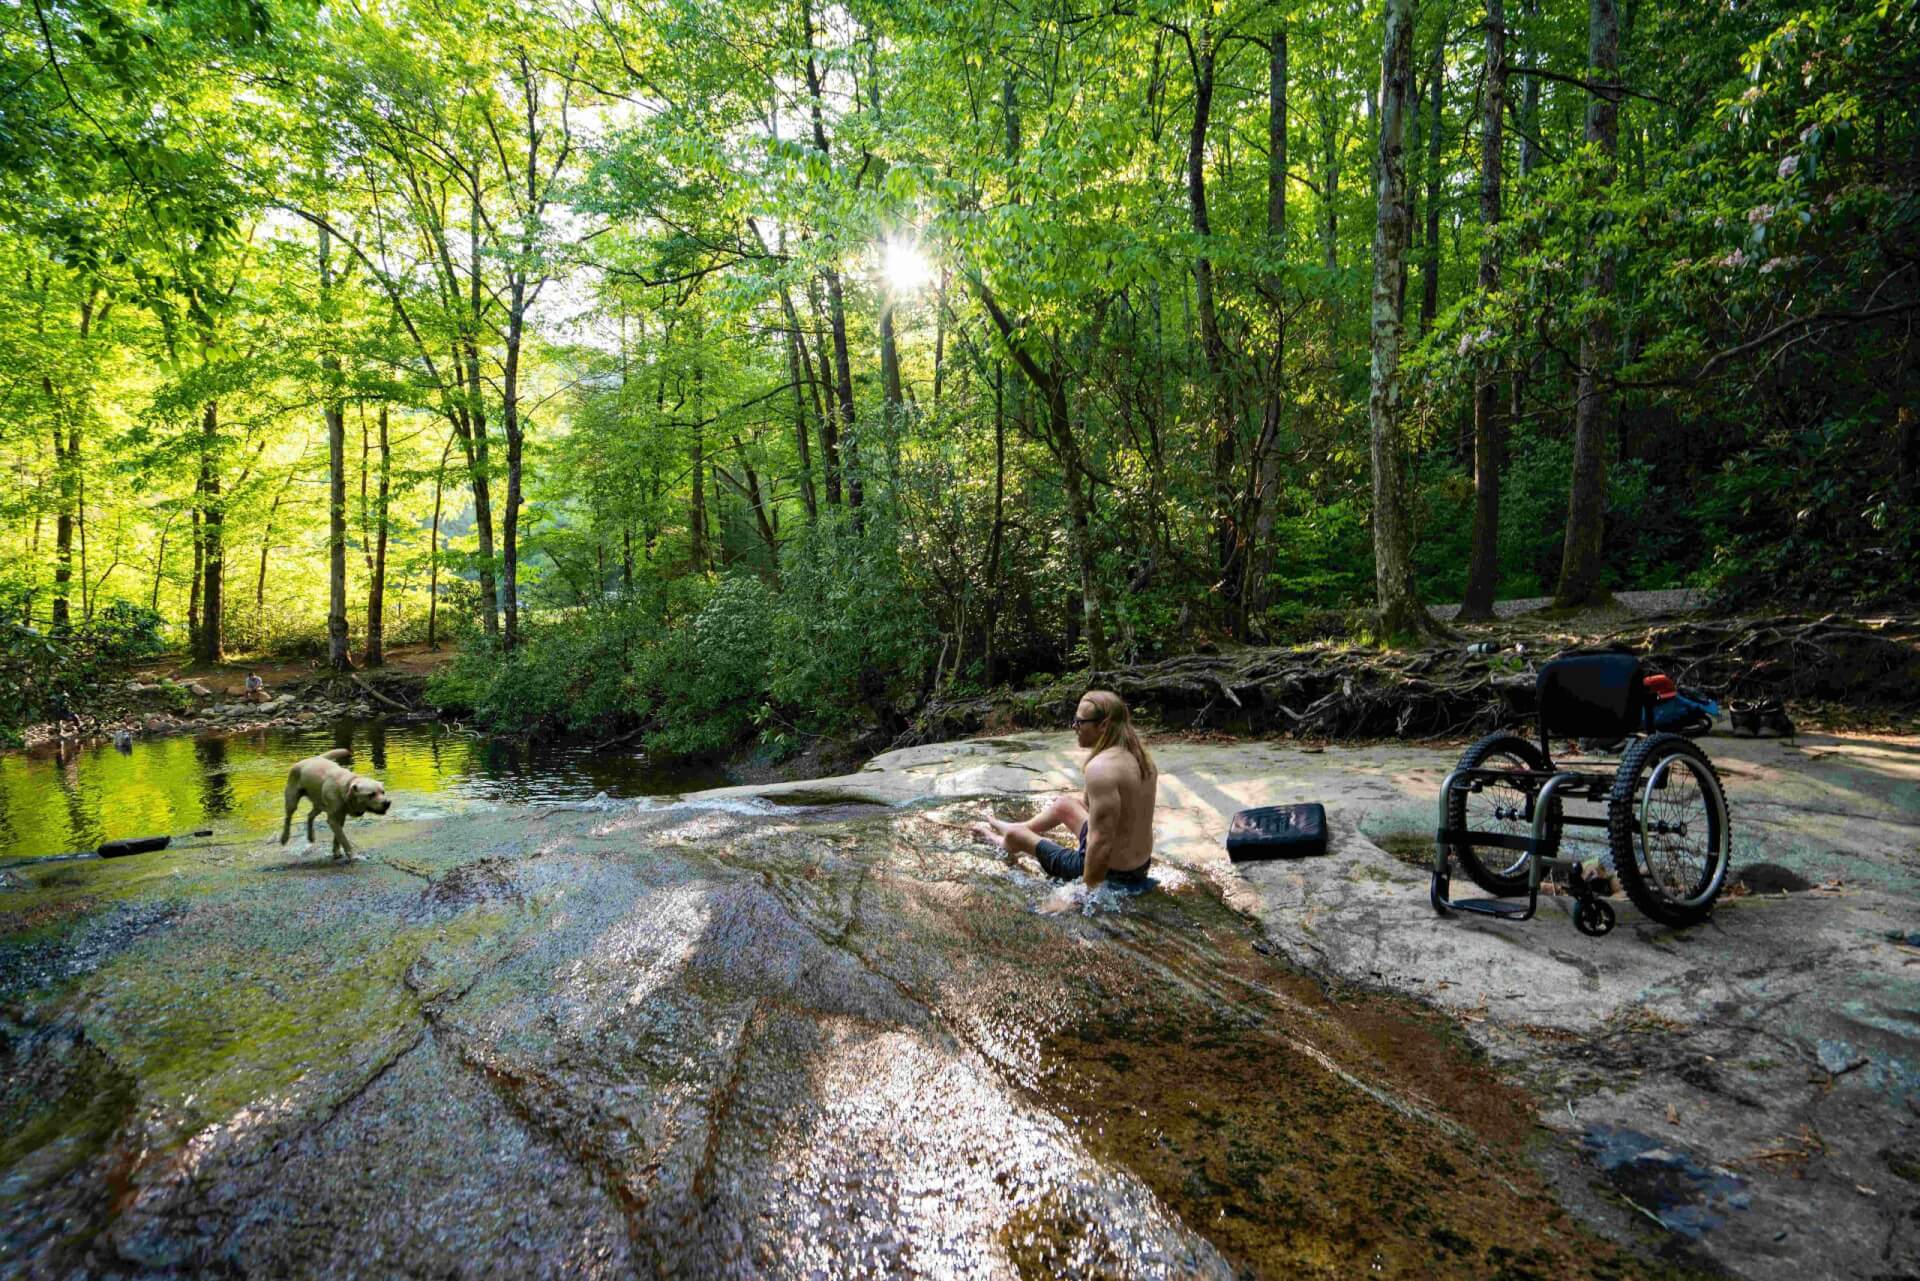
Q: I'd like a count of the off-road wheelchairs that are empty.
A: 1